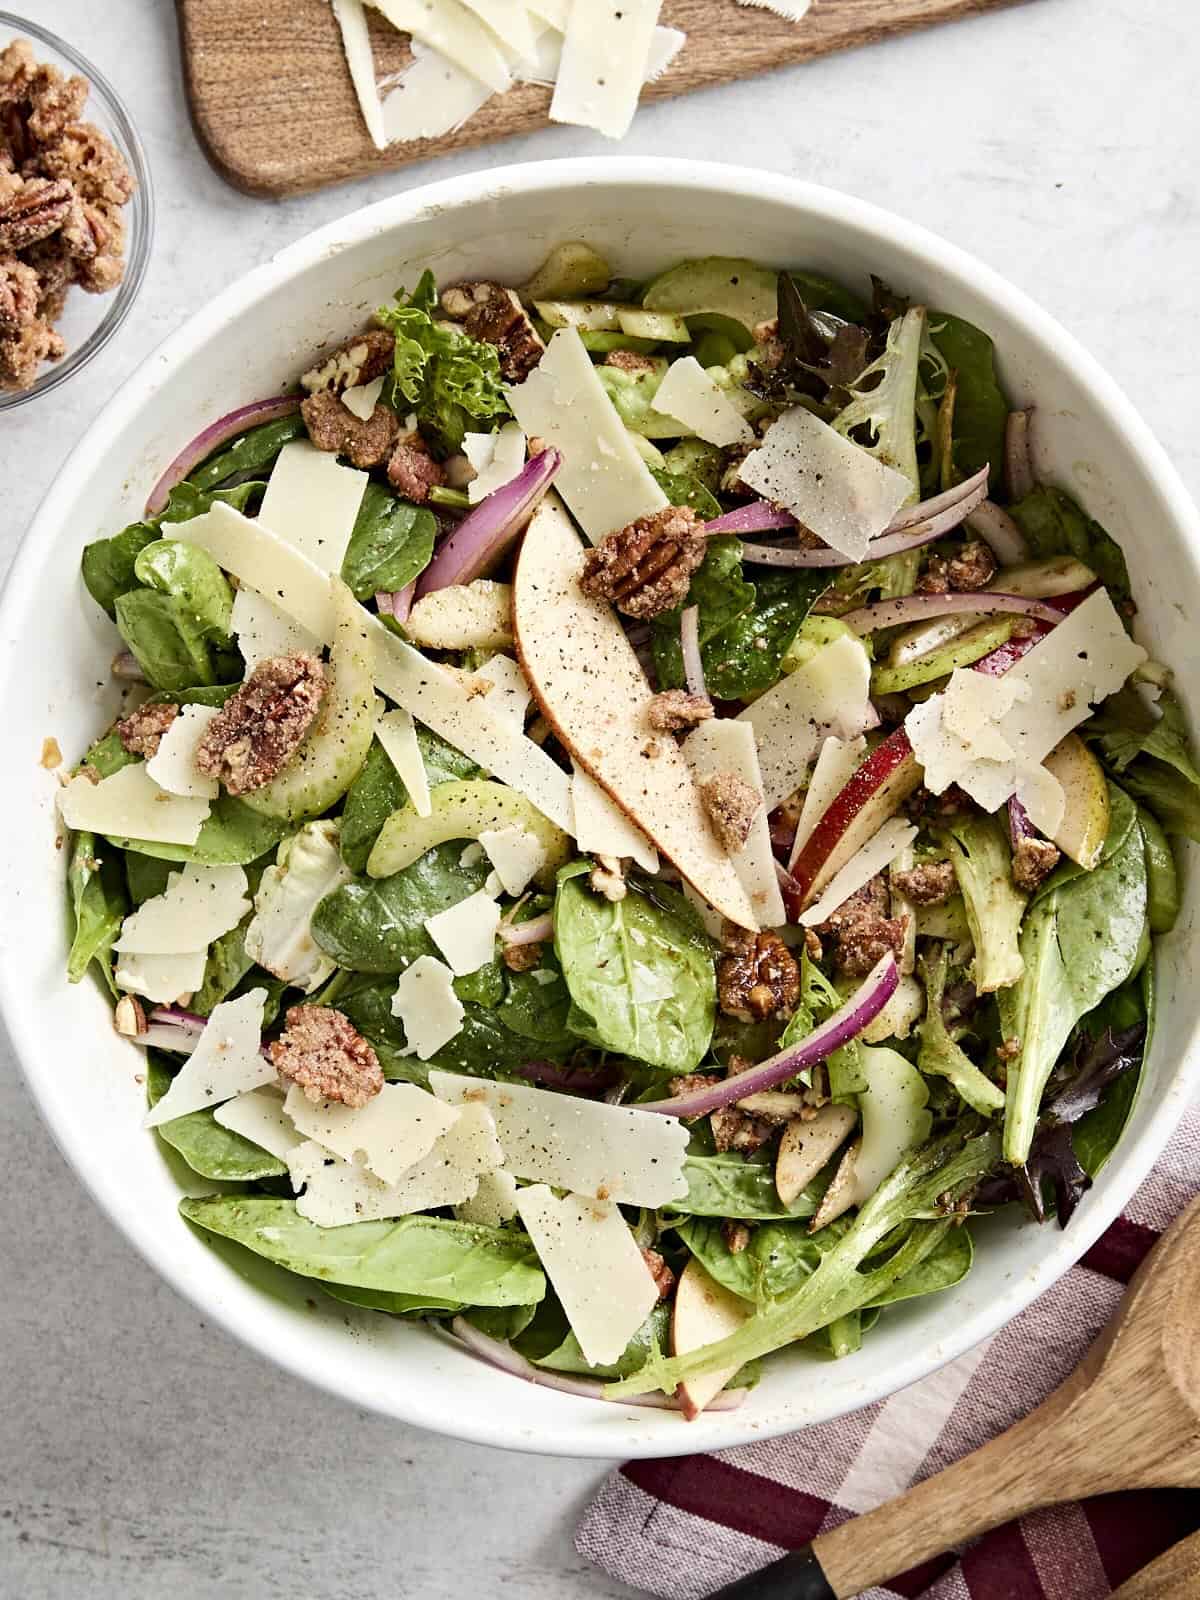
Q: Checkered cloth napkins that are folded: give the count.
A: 1